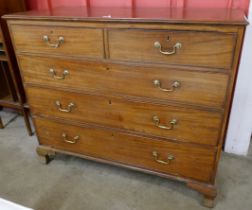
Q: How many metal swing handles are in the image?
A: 8